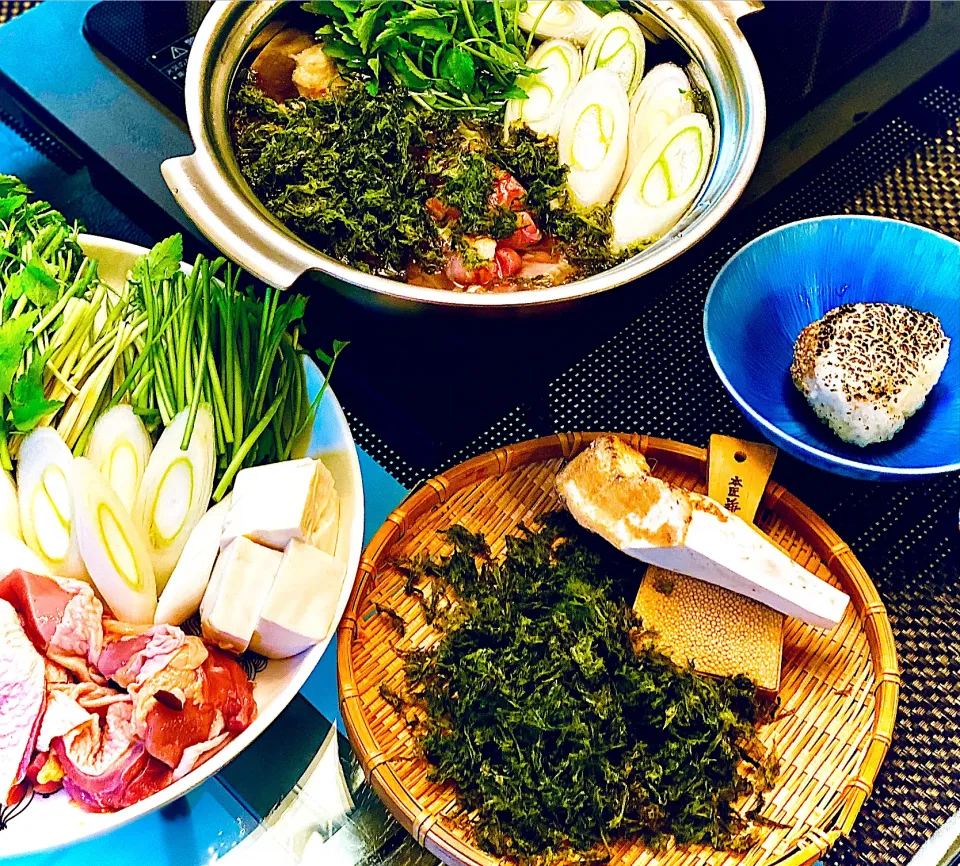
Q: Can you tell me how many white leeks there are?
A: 13